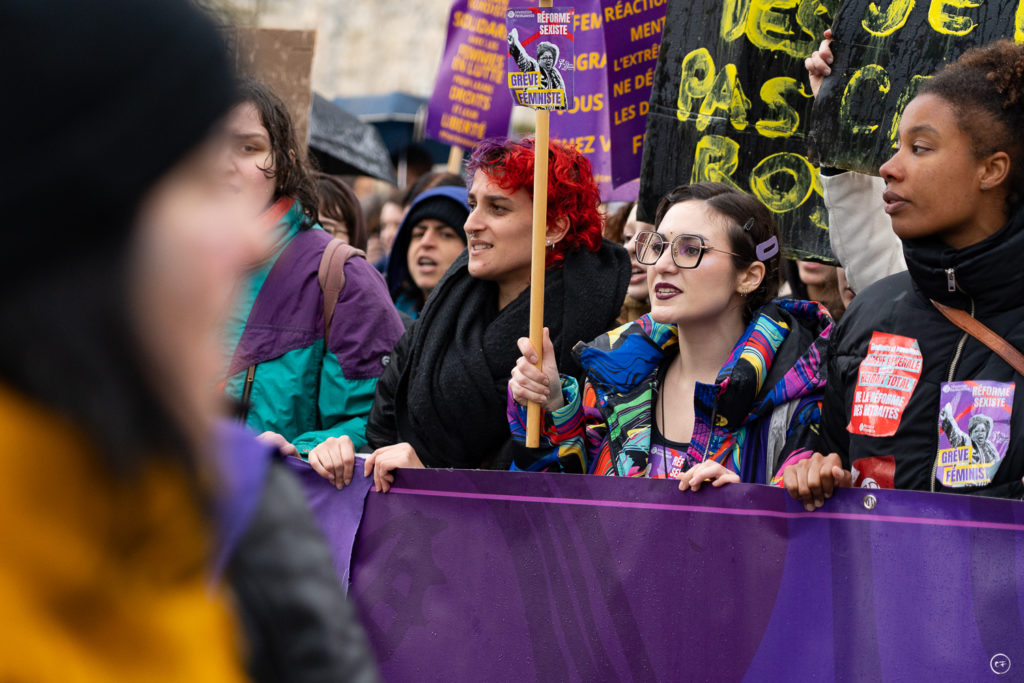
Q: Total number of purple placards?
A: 4